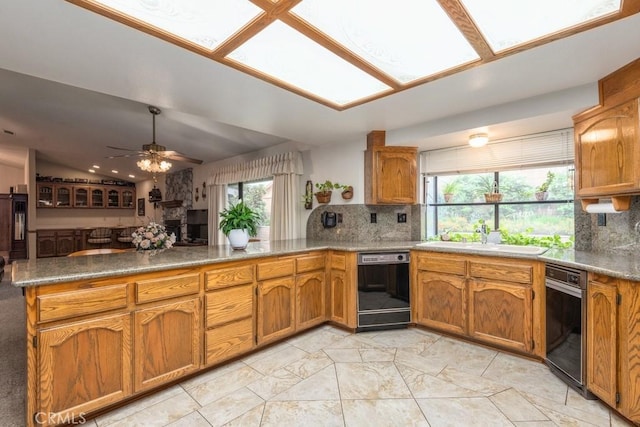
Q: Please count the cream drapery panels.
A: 2